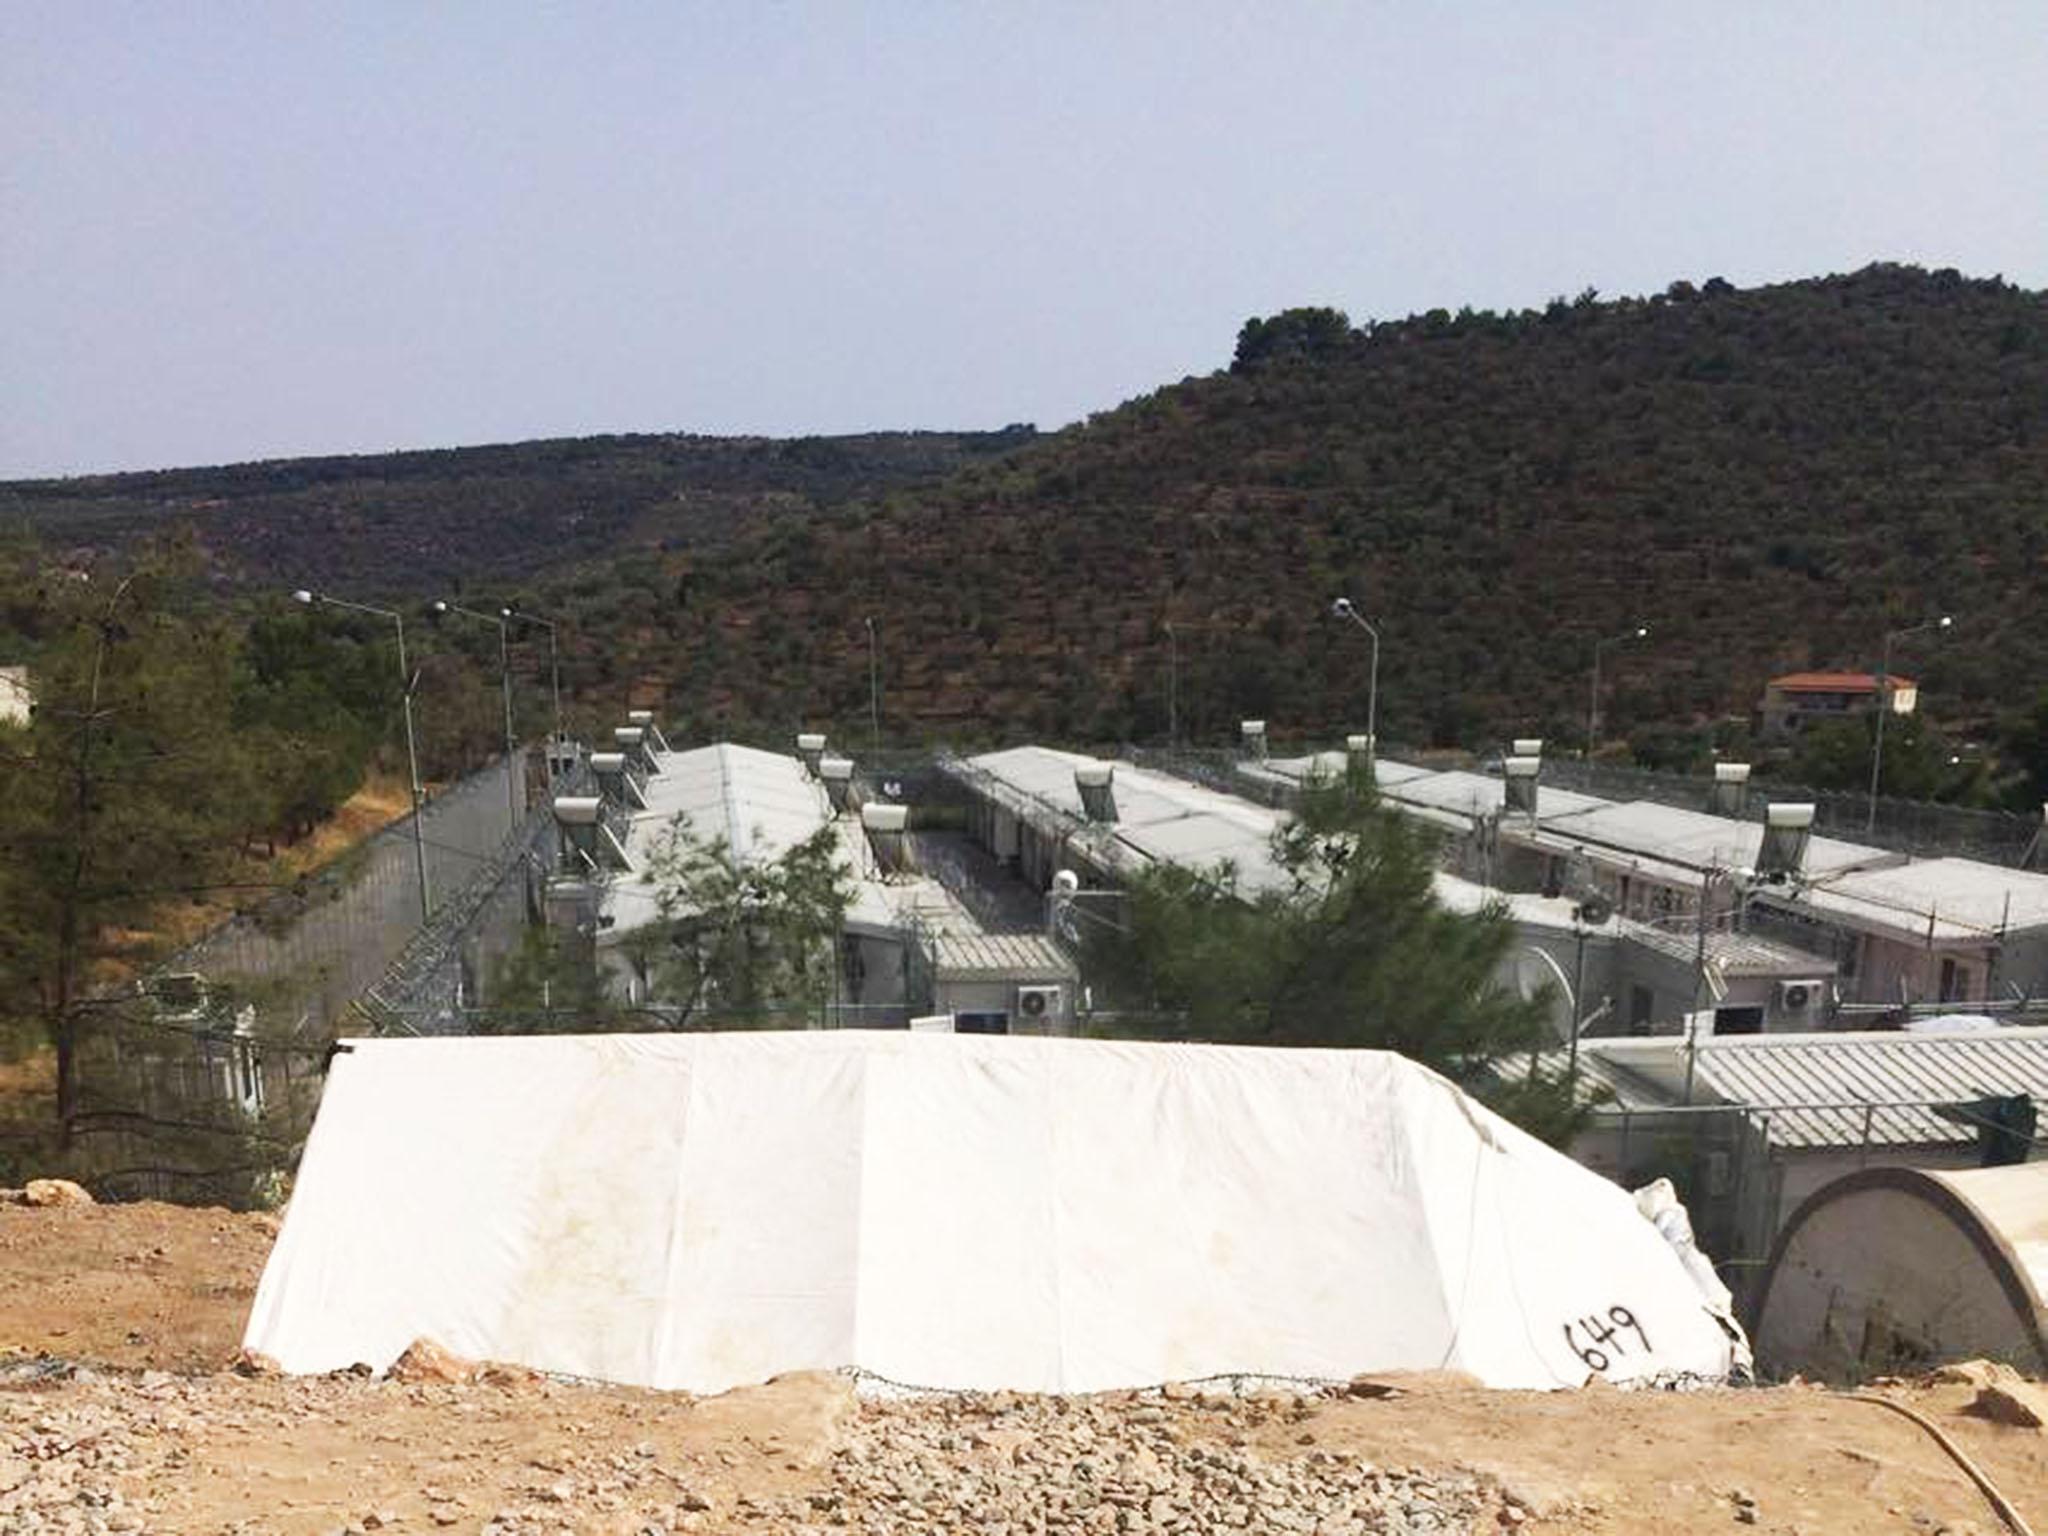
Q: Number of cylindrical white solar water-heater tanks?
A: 14